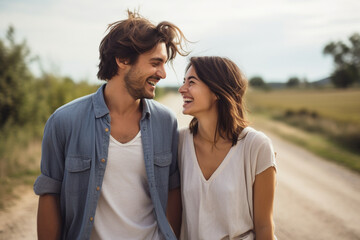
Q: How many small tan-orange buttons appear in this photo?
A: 4